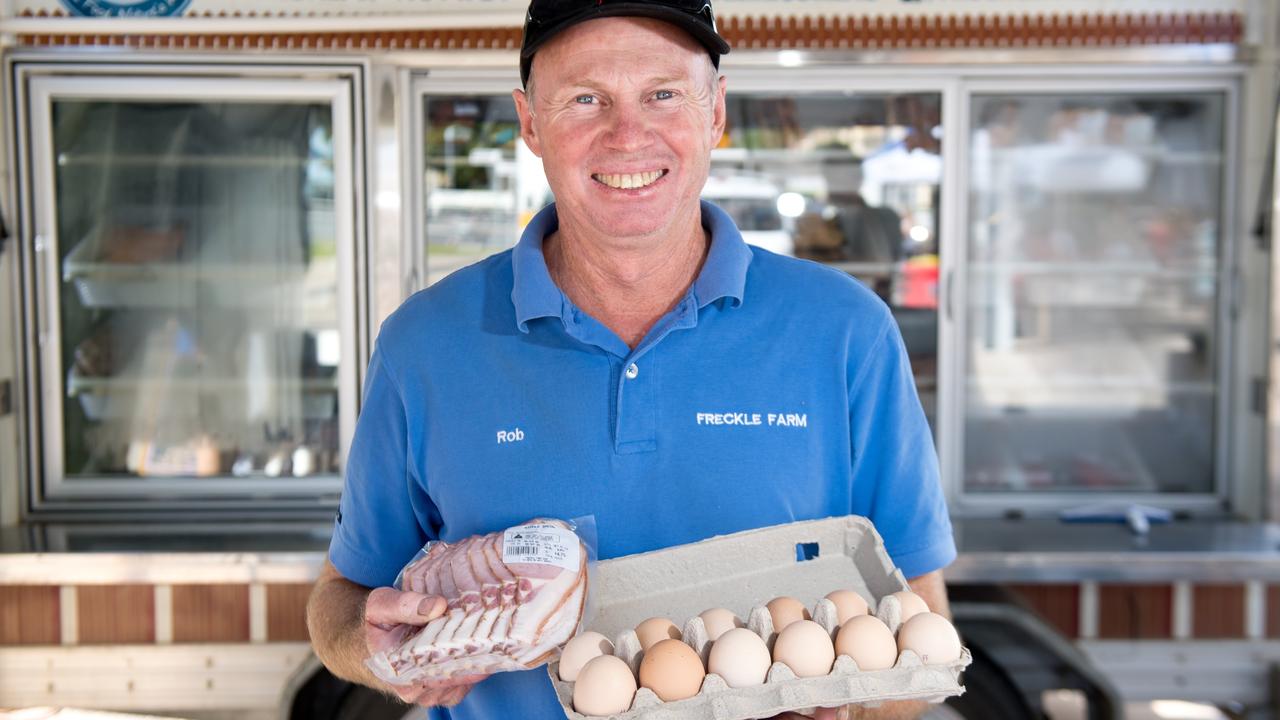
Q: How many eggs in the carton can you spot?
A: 12